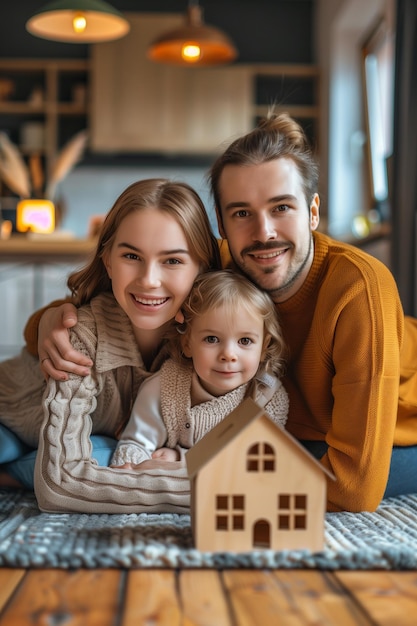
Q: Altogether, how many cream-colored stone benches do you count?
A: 0